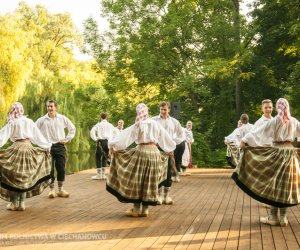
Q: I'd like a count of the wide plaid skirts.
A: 3